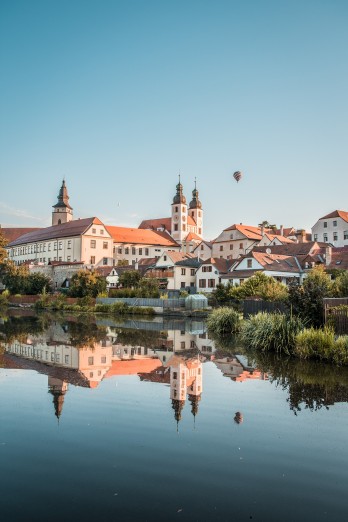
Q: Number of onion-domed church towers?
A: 2